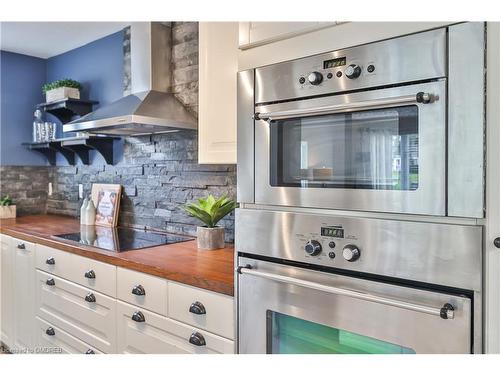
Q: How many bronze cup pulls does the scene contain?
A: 11